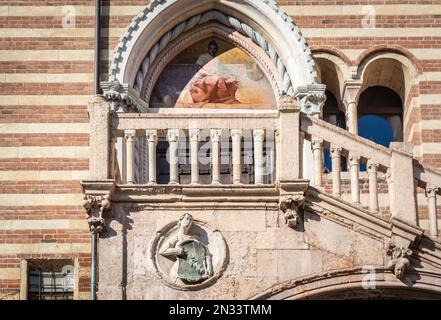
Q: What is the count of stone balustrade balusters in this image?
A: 12